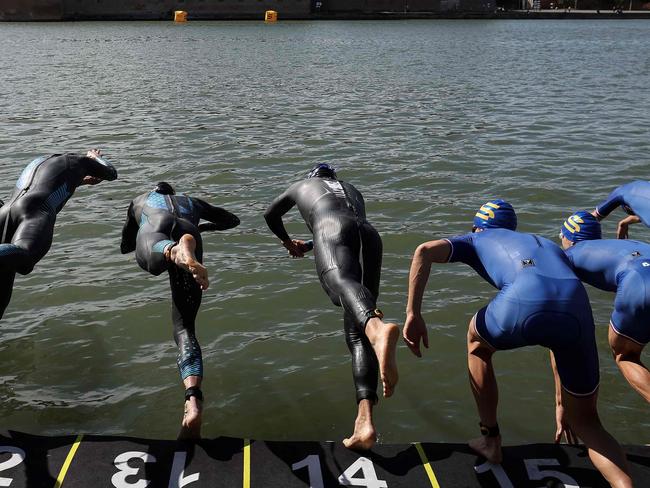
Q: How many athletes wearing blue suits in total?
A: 3